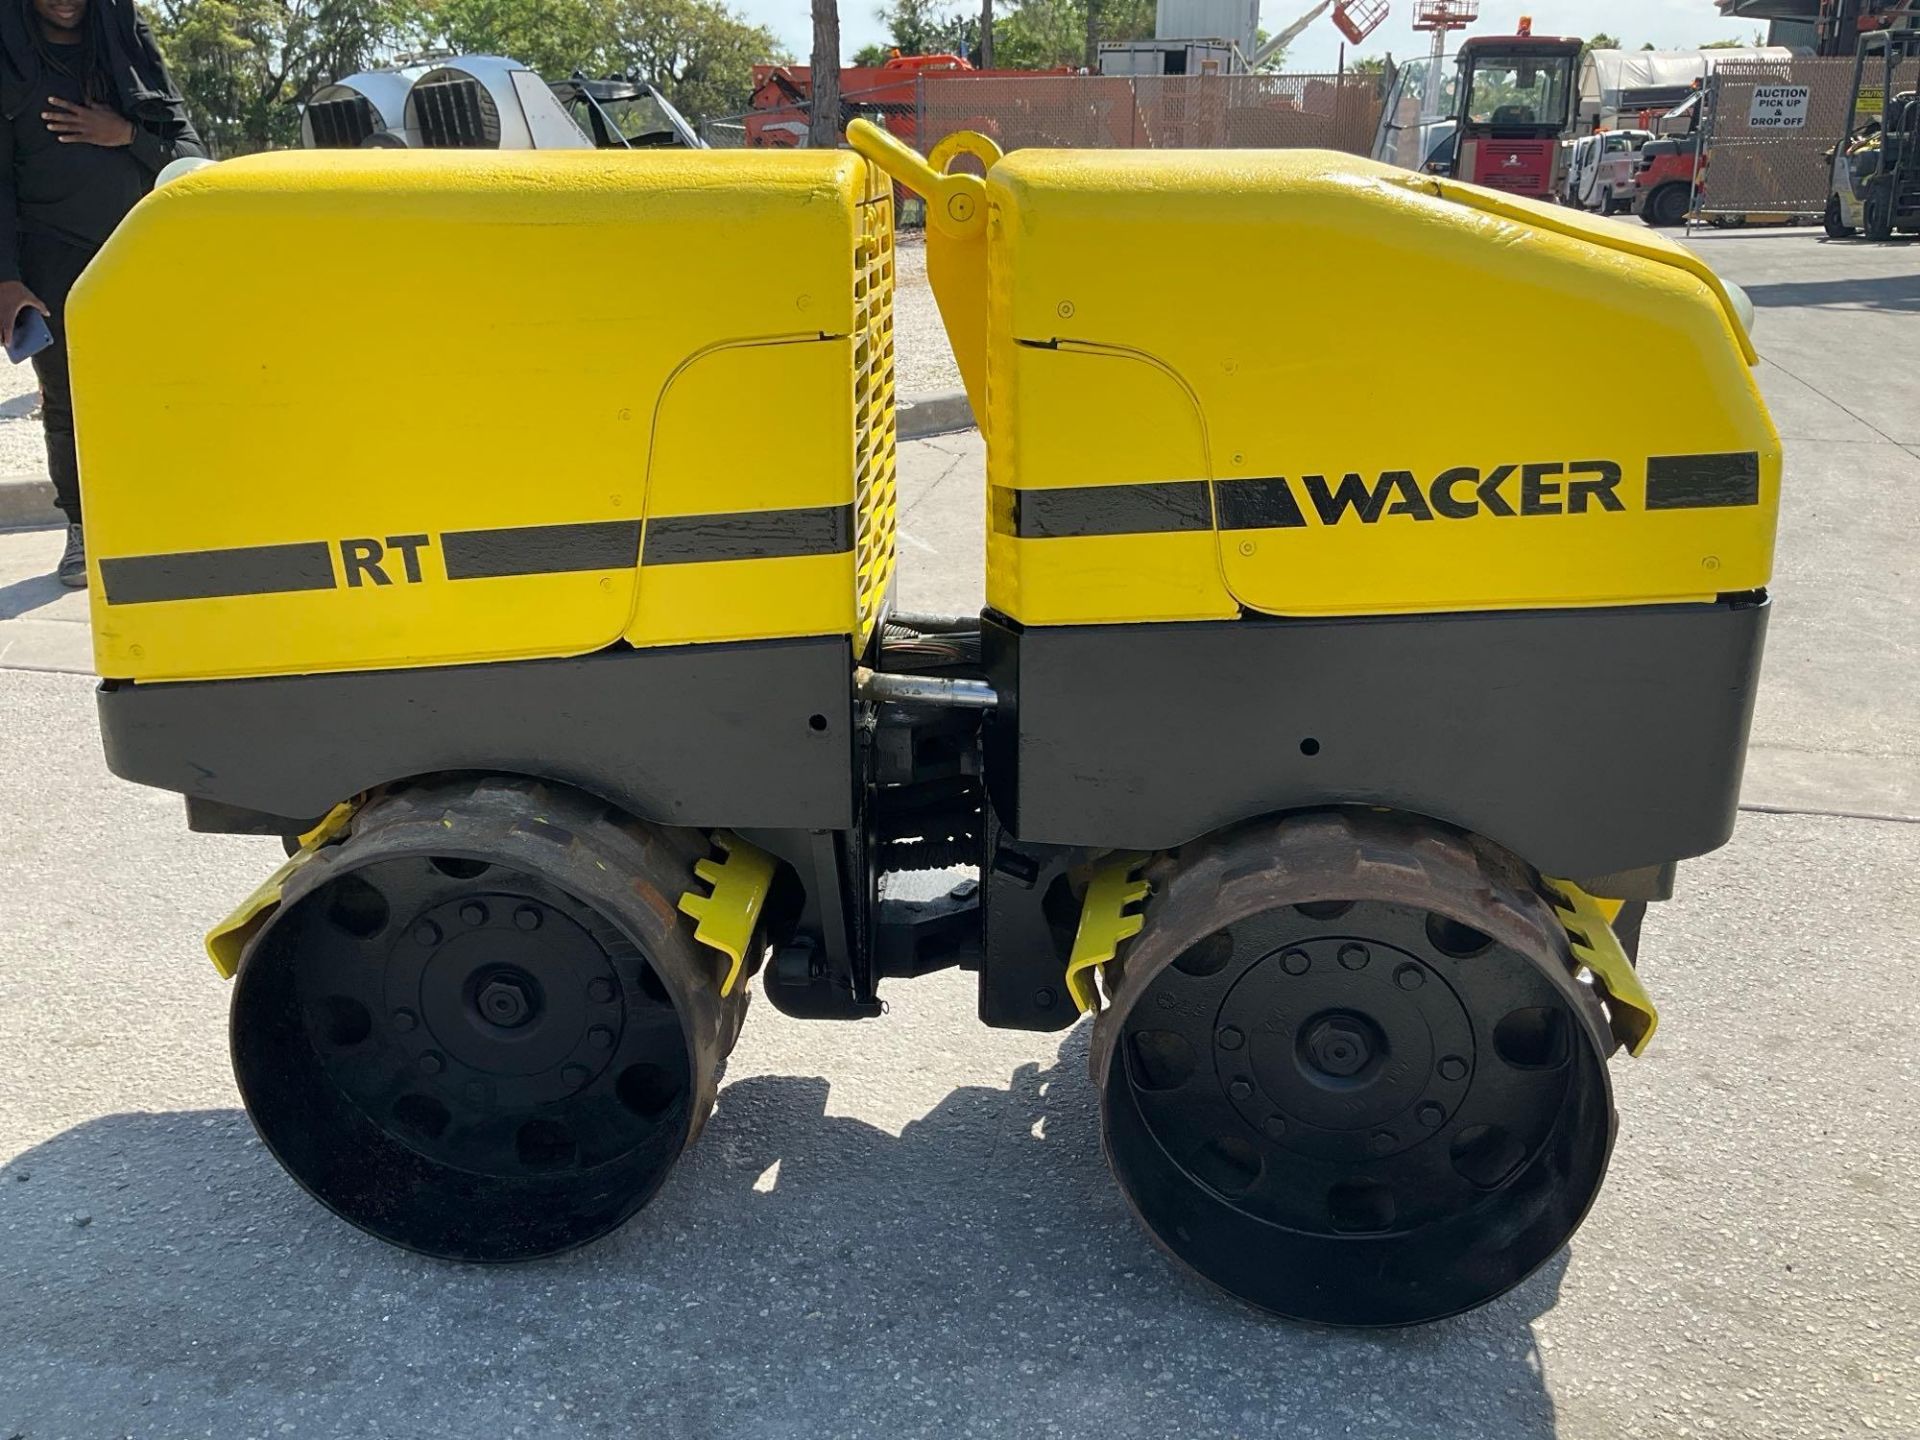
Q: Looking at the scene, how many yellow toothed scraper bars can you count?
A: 4